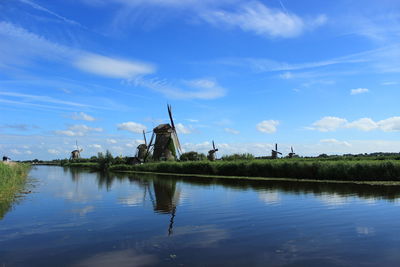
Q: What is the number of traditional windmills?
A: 6